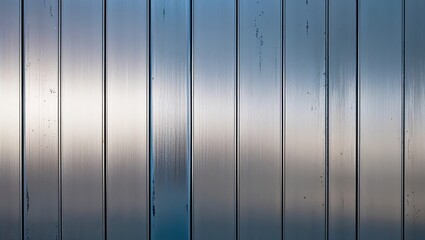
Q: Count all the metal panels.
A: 11